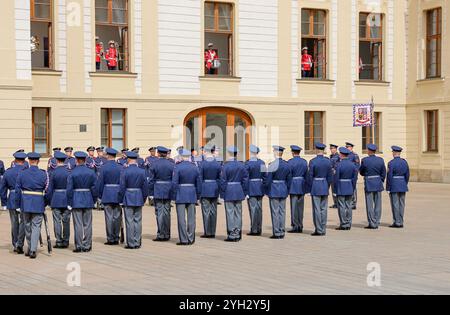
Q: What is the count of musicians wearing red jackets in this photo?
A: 4